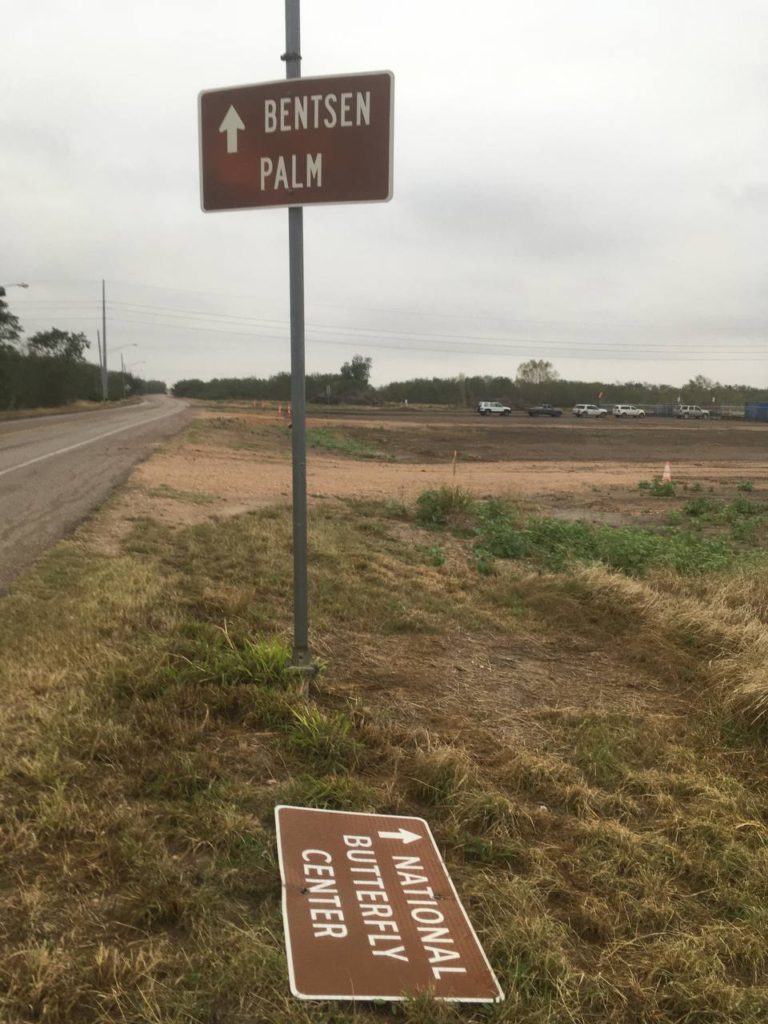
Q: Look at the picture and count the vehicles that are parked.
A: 5